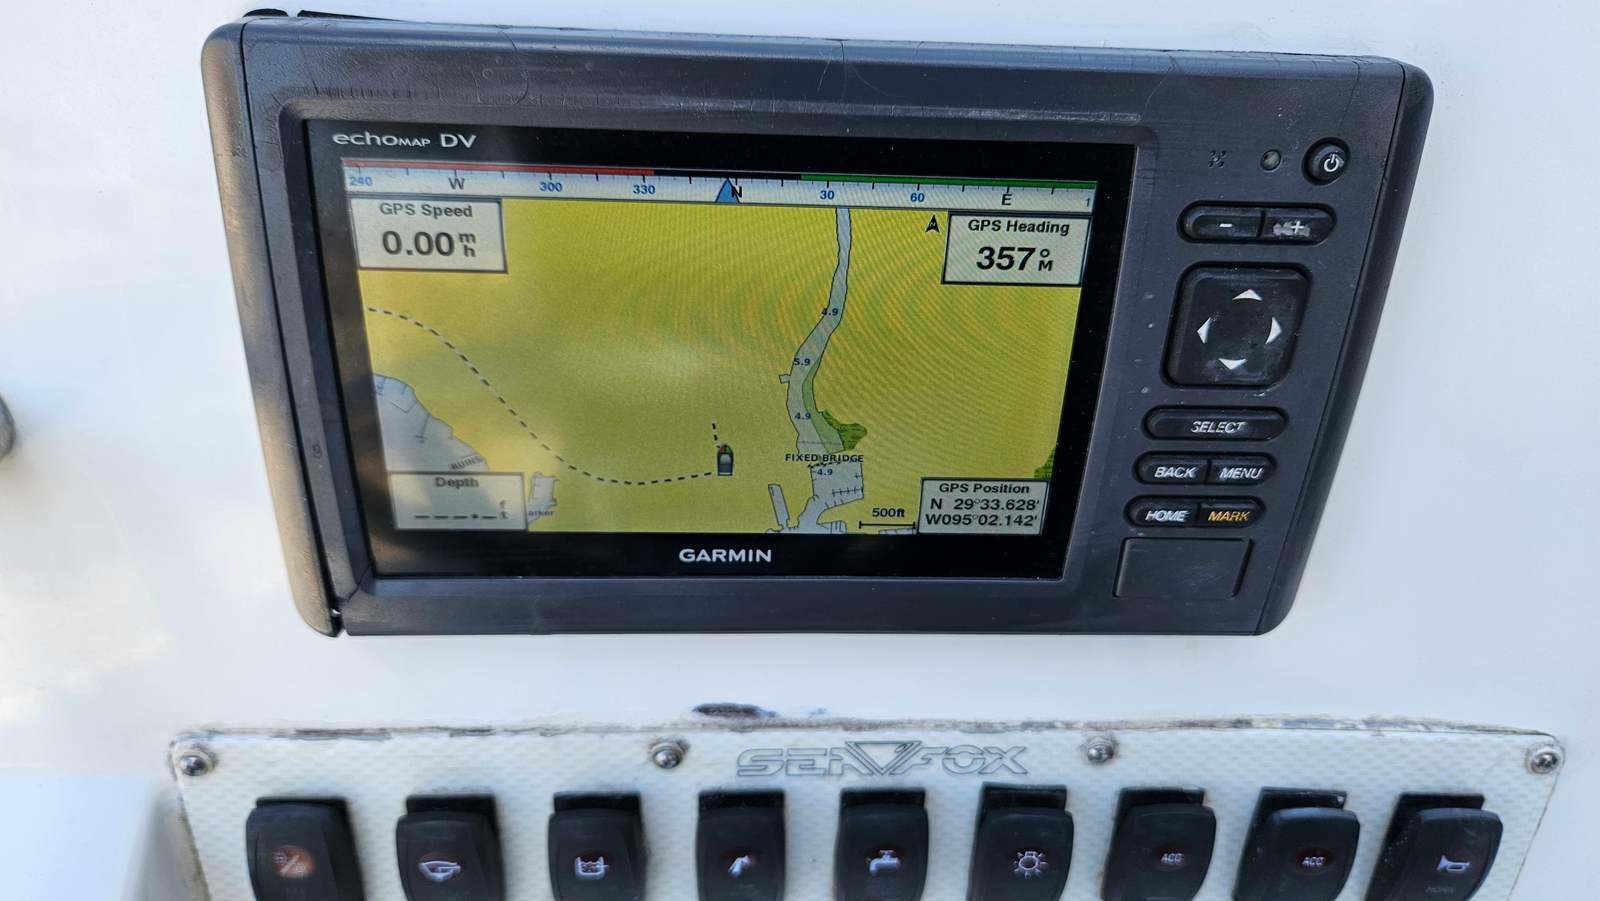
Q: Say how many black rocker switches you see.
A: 9